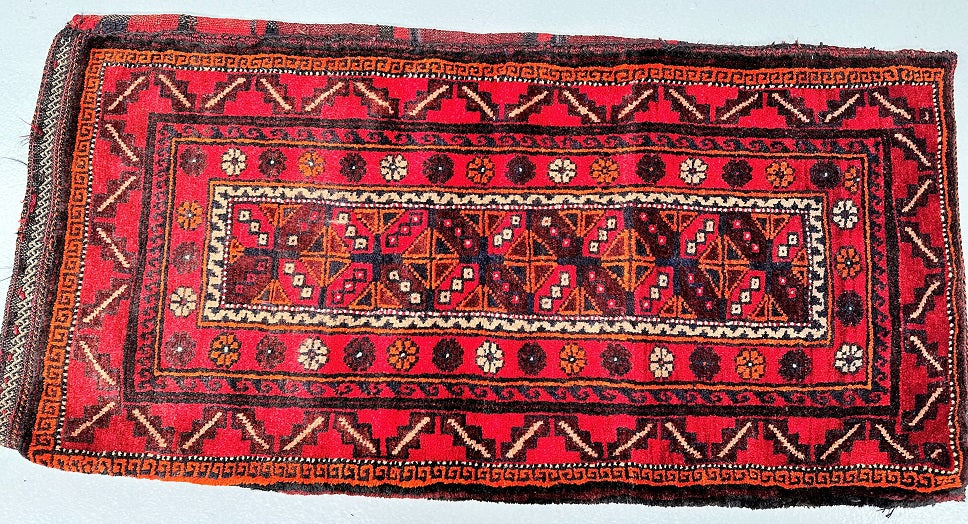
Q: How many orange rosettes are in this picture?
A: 11